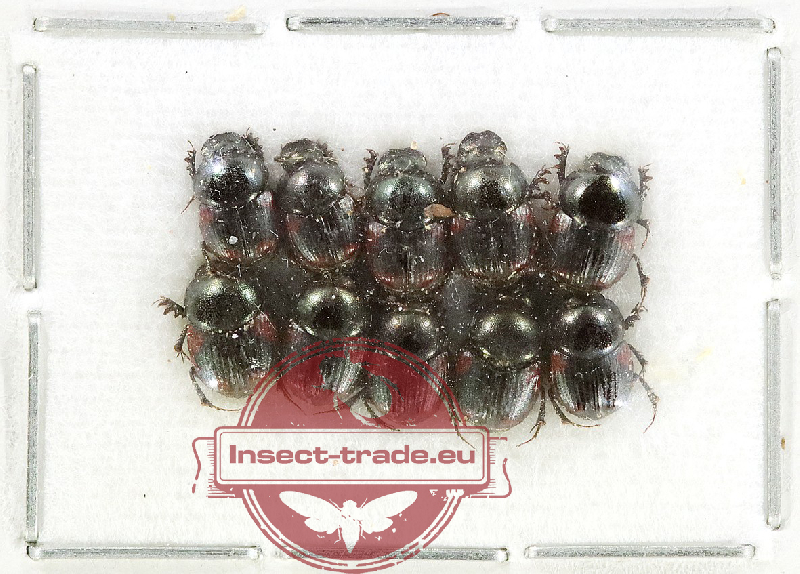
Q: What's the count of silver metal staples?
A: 10